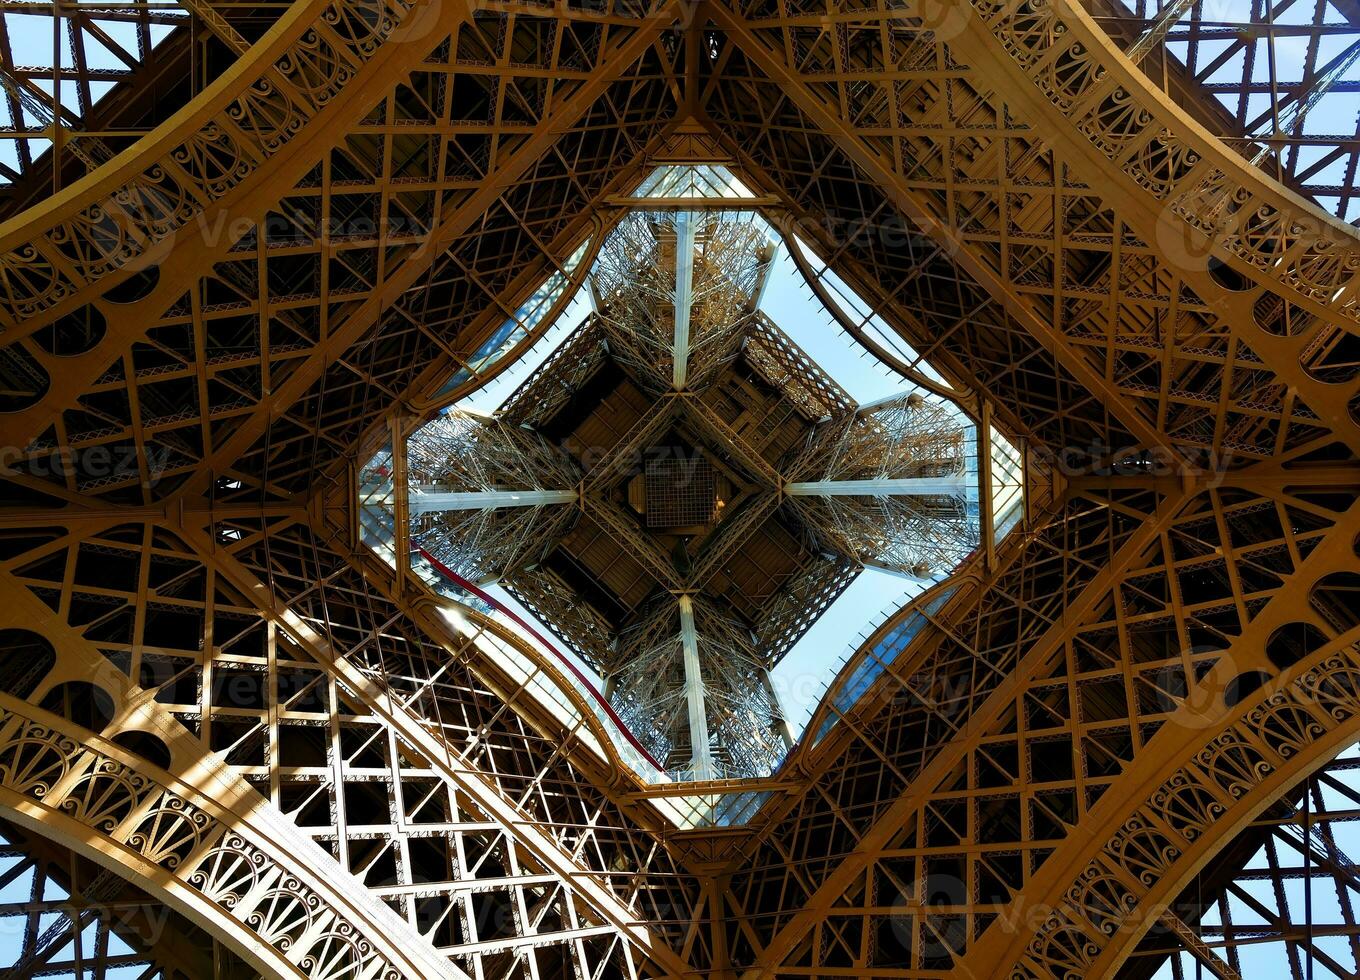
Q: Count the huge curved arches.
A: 4